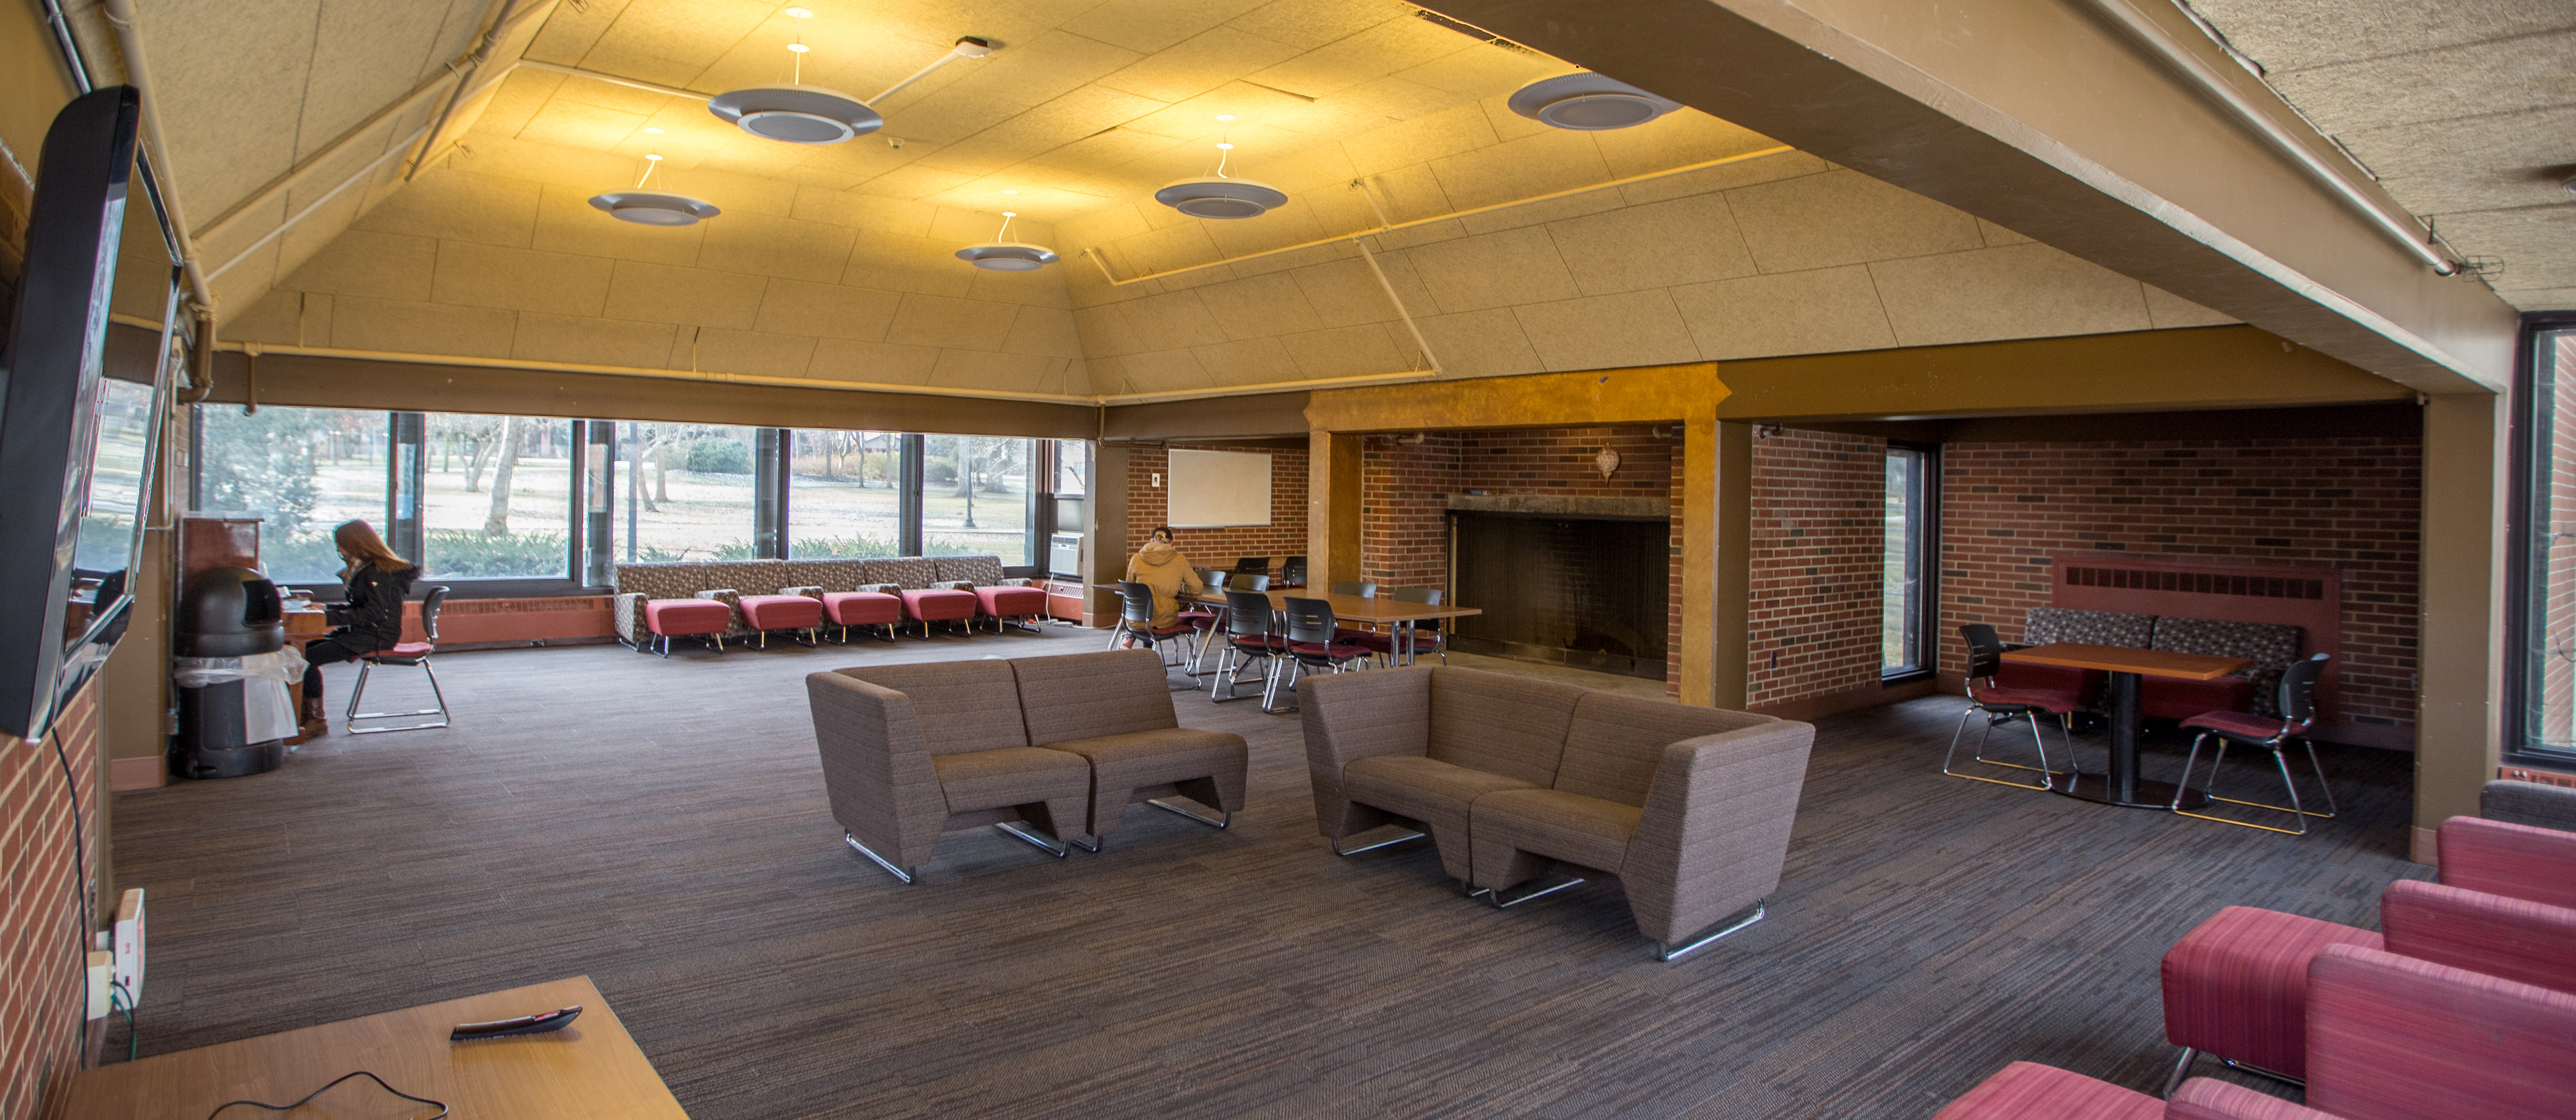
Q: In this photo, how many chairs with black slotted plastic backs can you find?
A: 12